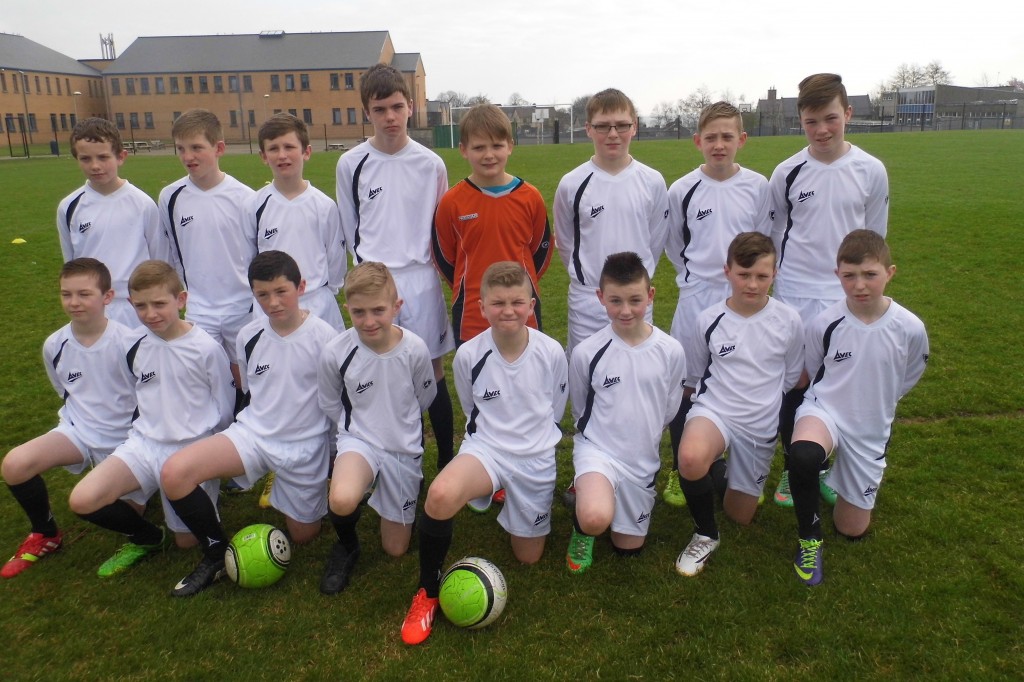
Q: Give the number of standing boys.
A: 8